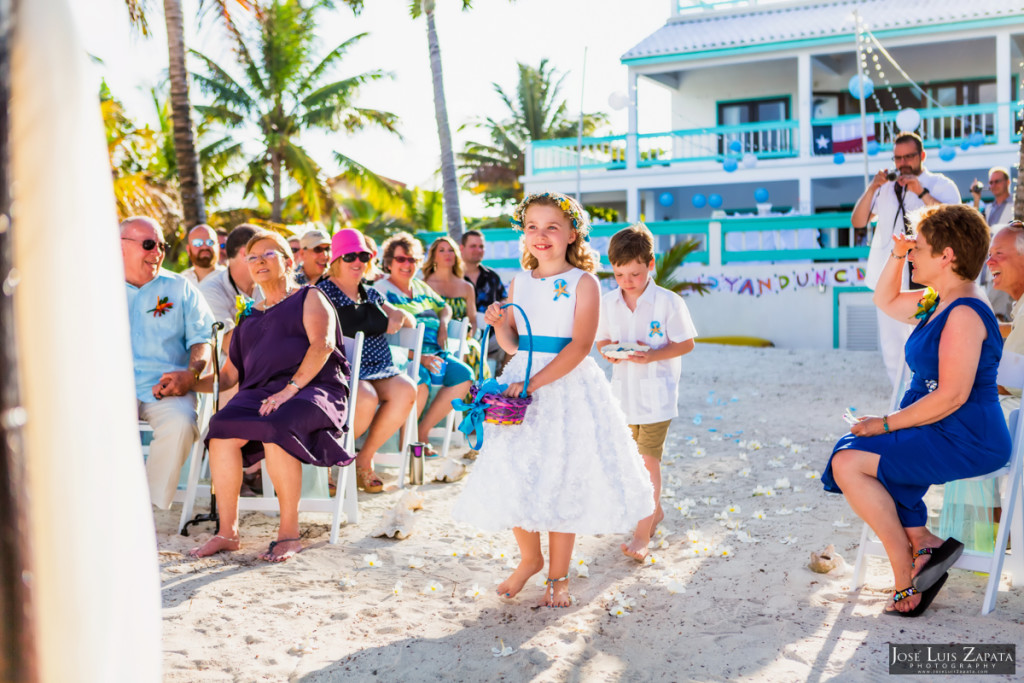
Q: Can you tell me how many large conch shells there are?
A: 3